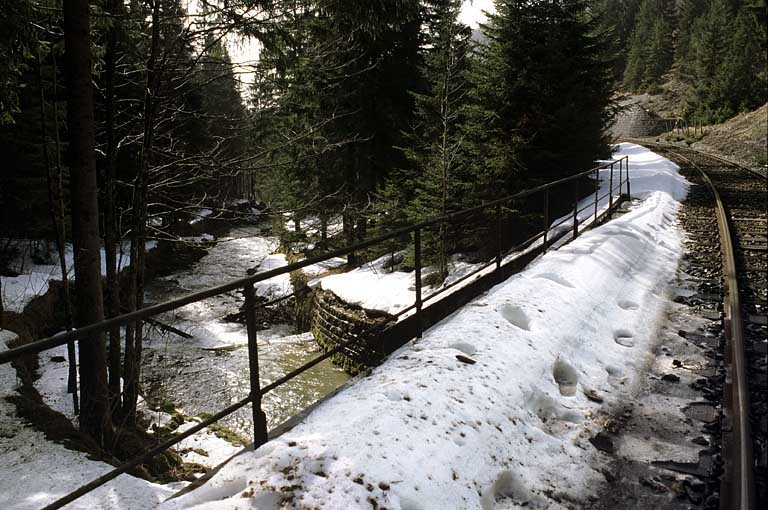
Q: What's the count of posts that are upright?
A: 9